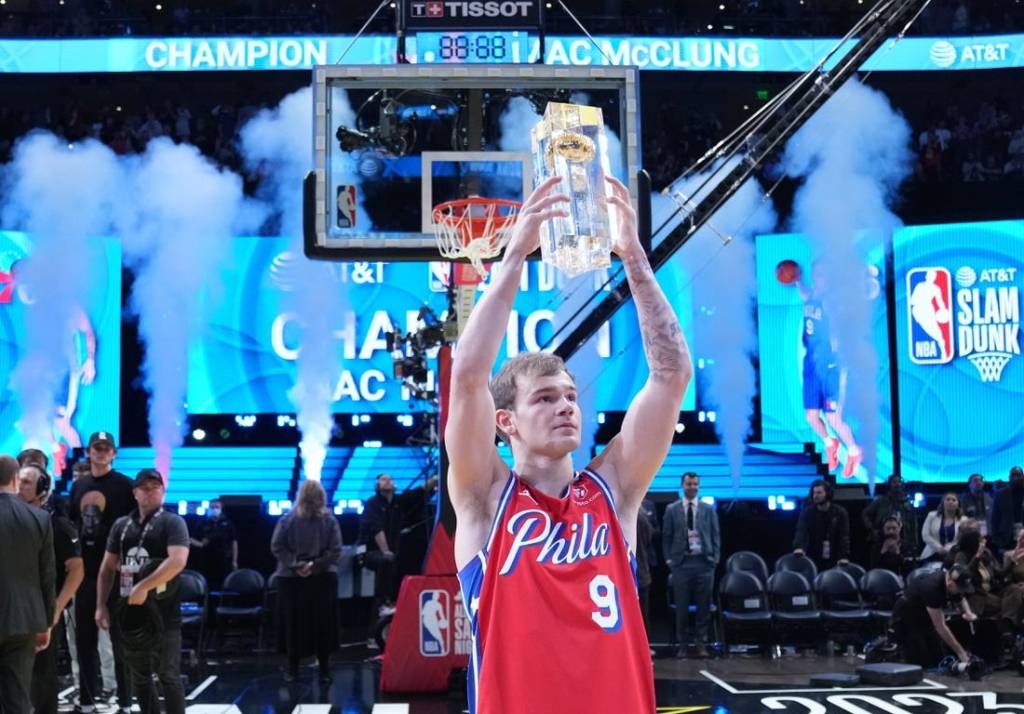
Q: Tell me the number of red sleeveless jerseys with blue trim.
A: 1